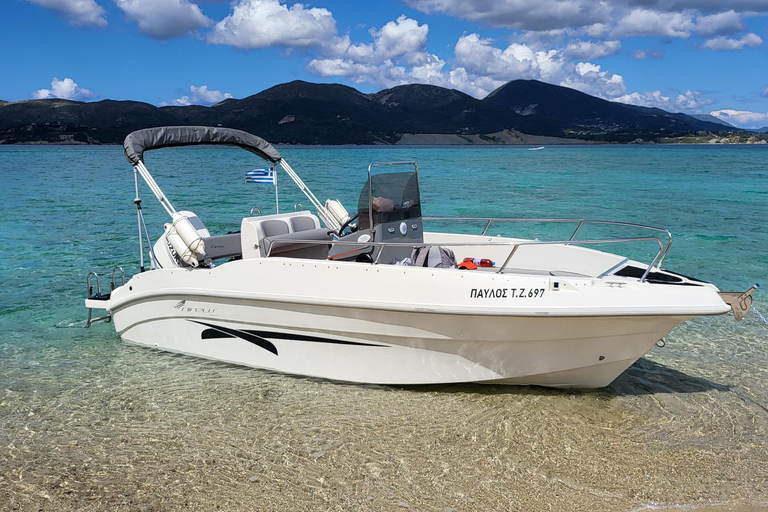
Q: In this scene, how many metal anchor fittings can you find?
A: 1